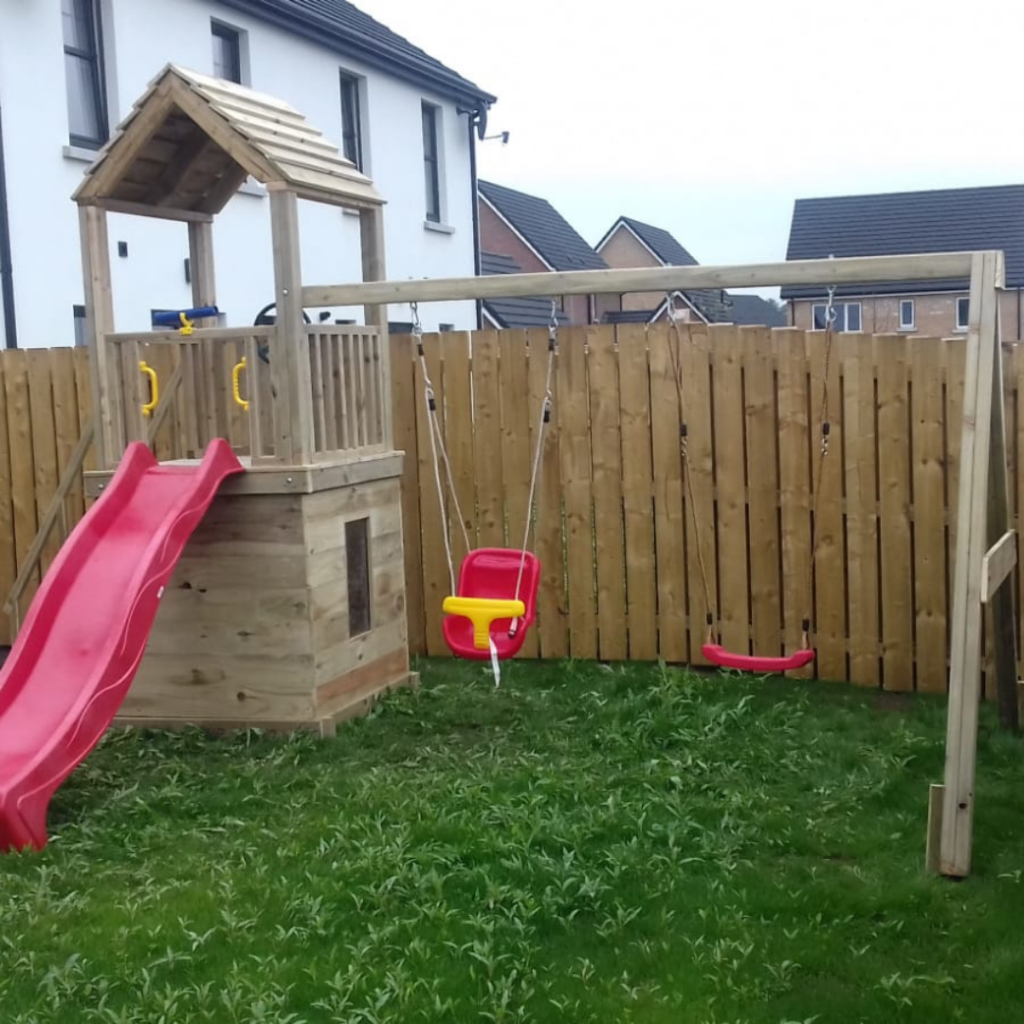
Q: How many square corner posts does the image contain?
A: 4